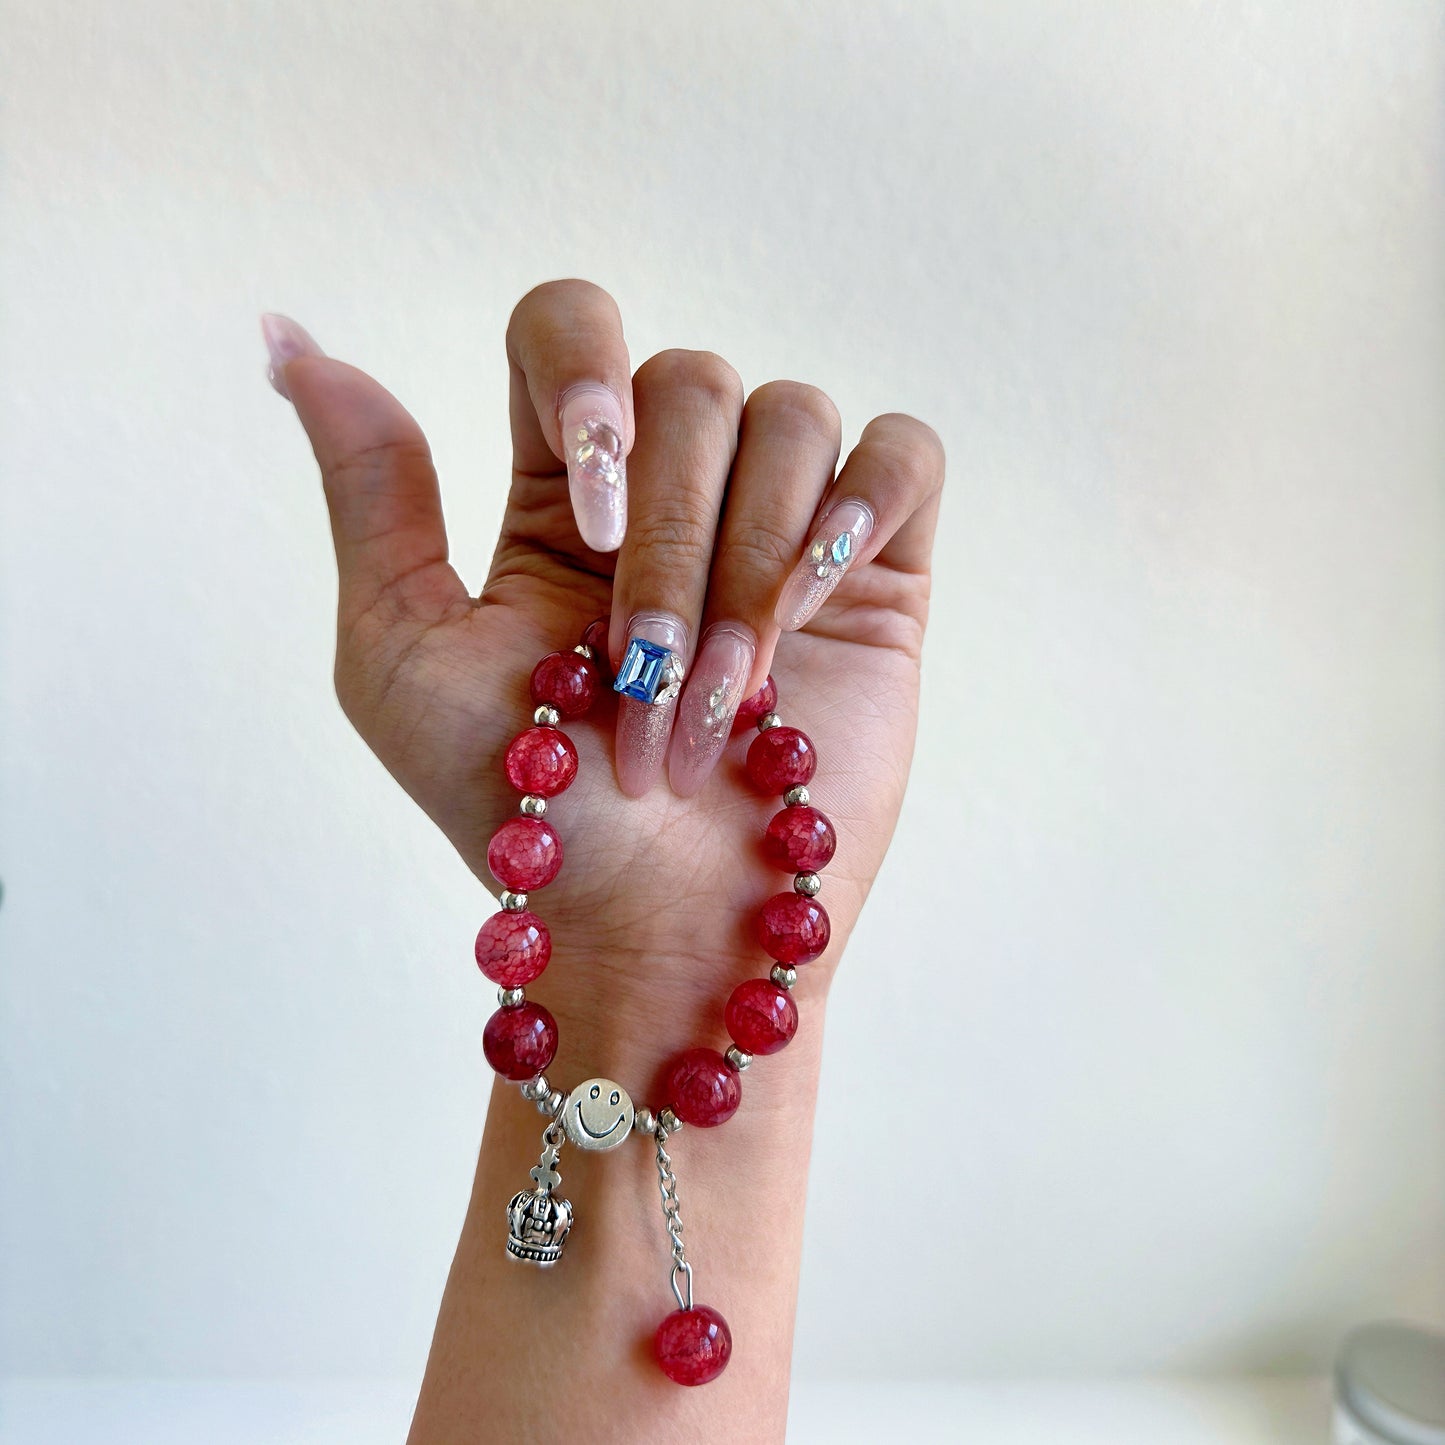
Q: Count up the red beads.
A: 13